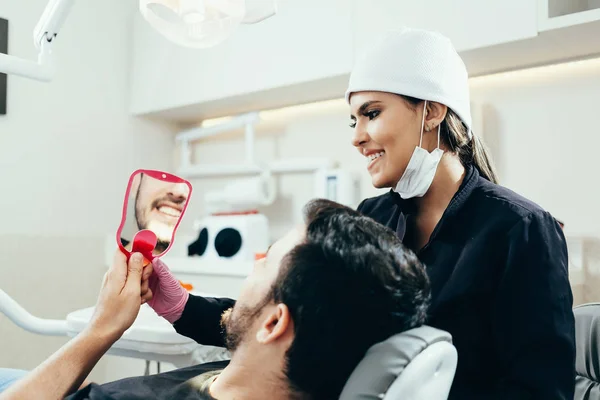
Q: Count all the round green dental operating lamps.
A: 0